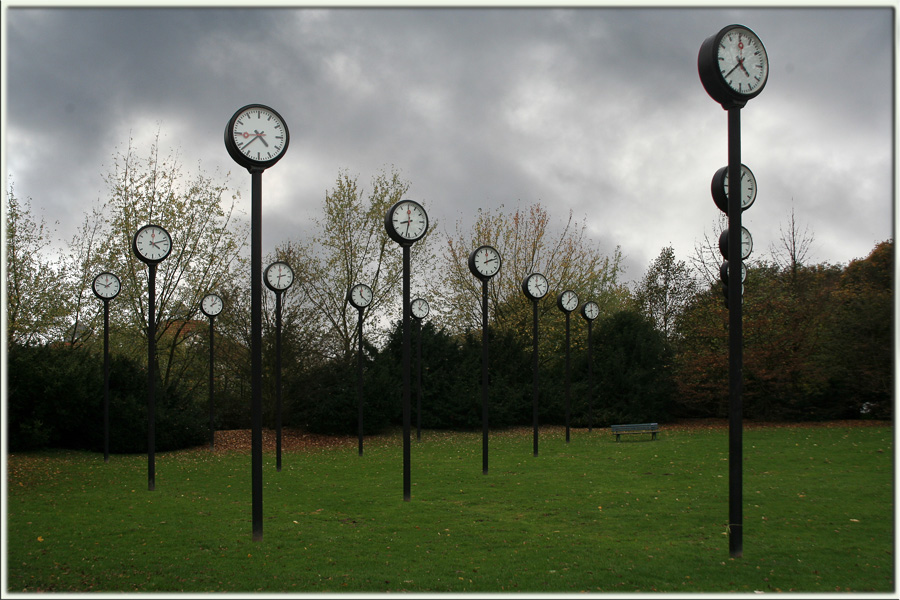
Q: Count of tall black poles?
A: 13